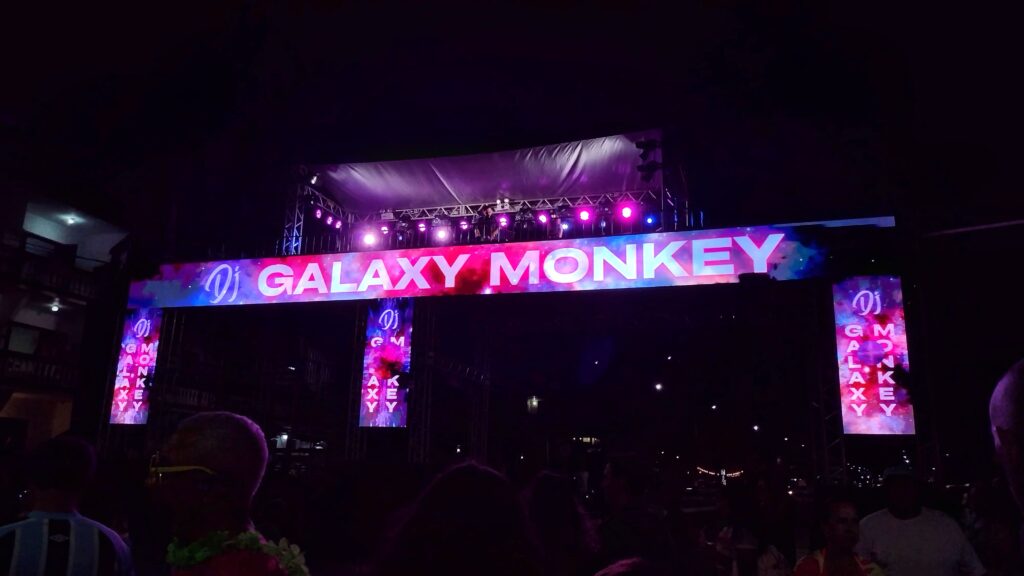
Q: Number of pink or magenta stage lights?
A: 12